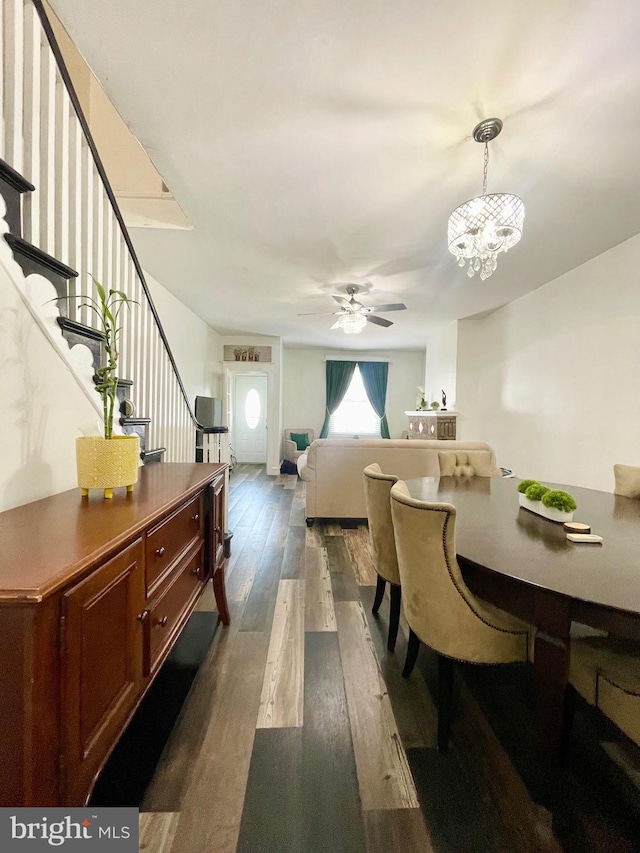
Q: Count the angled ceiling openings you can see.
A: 1